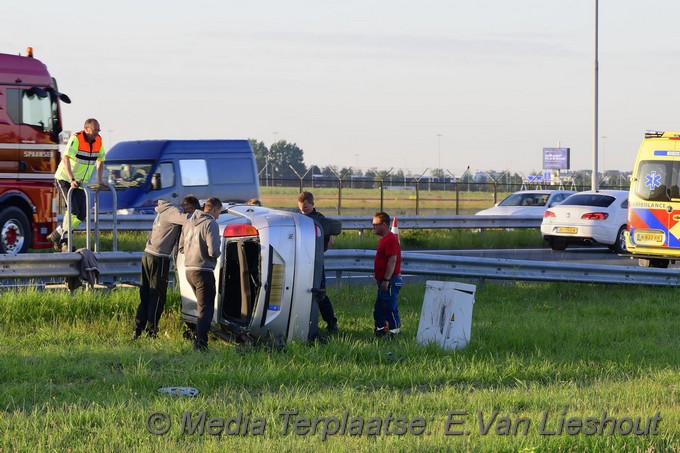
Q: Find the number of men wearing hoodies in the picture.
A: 2